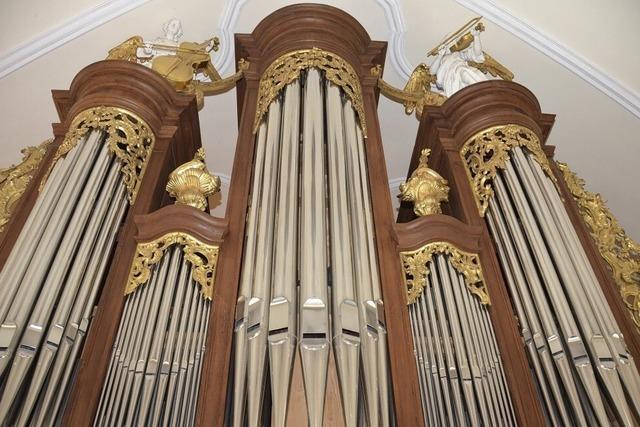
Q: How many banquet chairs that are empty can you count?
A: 0